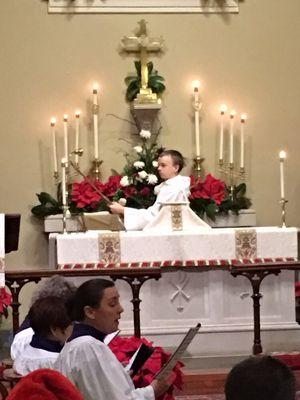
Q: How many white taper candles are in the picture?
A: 10